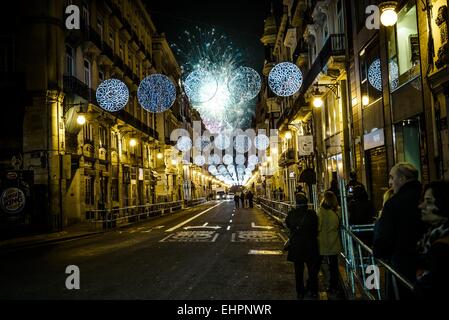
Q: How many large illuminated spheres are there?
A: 5